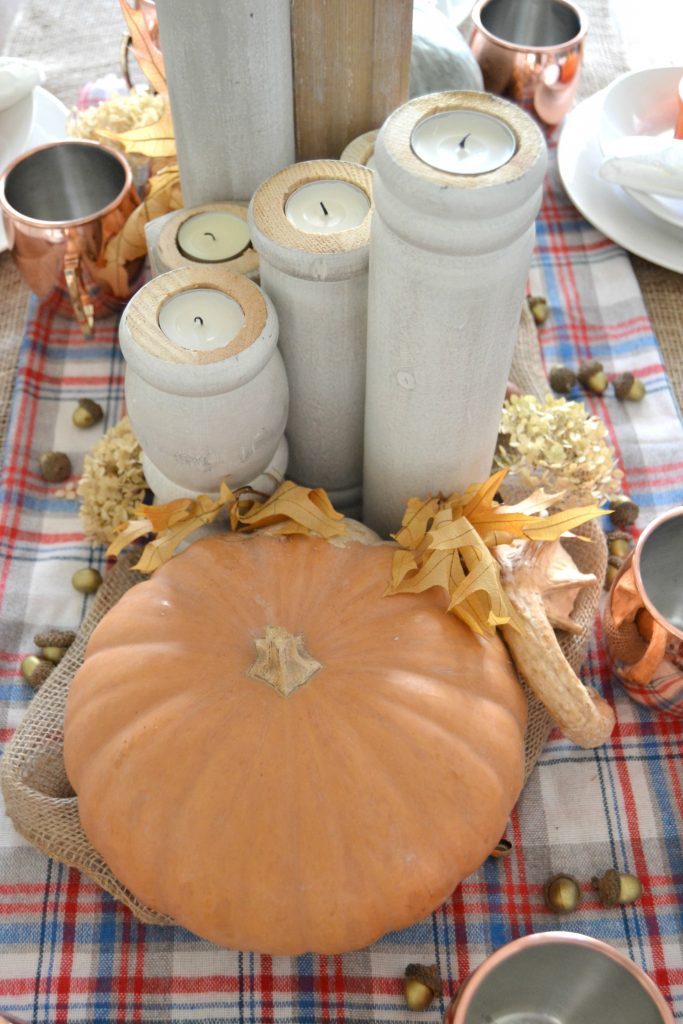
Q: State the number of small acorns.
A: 15